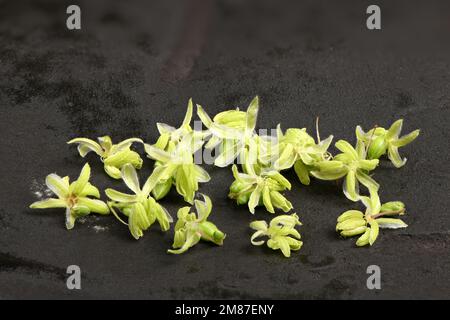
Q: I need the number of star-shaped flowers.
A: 13